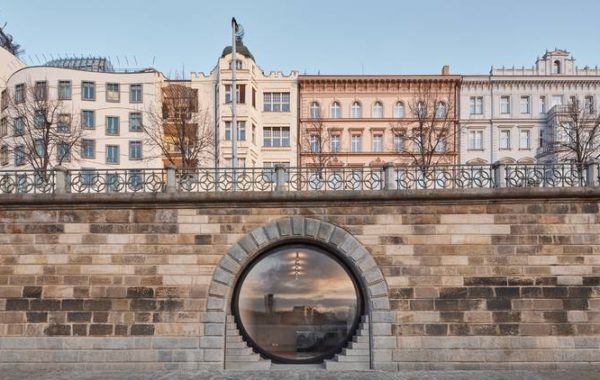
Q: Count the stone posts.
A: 6